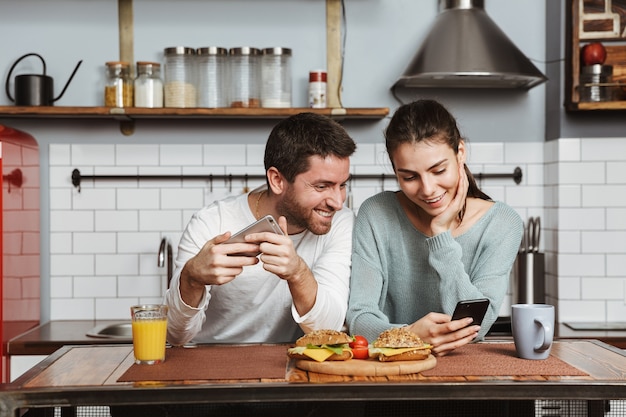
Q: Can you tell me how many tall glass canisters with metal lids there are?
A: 4